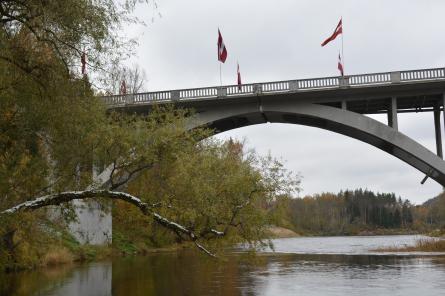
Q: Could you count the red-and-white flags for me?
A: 6